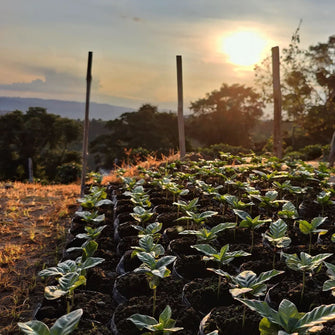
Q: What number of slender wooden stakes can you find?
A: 3